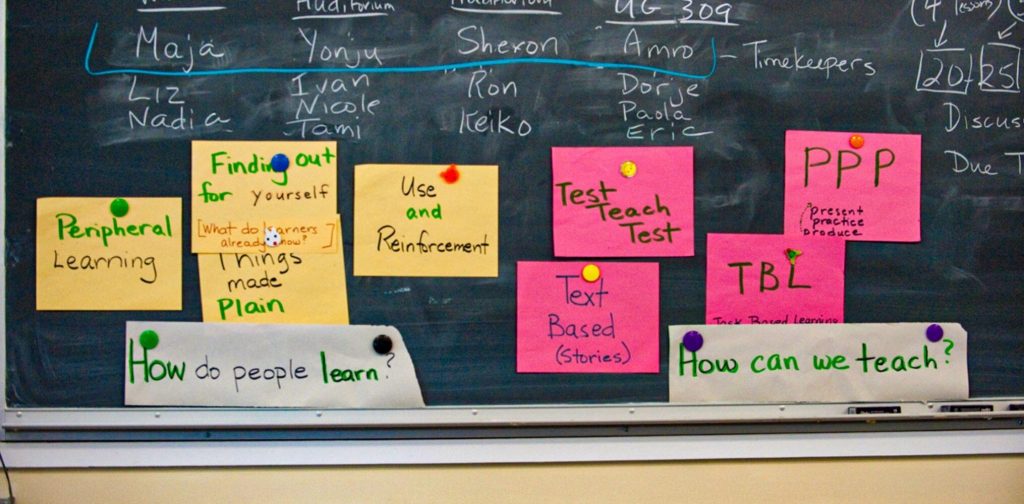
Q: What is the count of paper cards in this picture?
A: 10